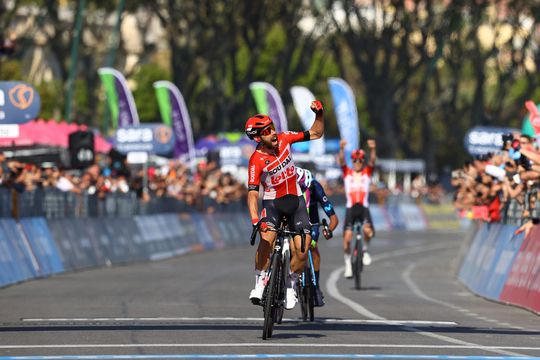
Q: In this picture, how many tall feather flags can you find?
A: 5